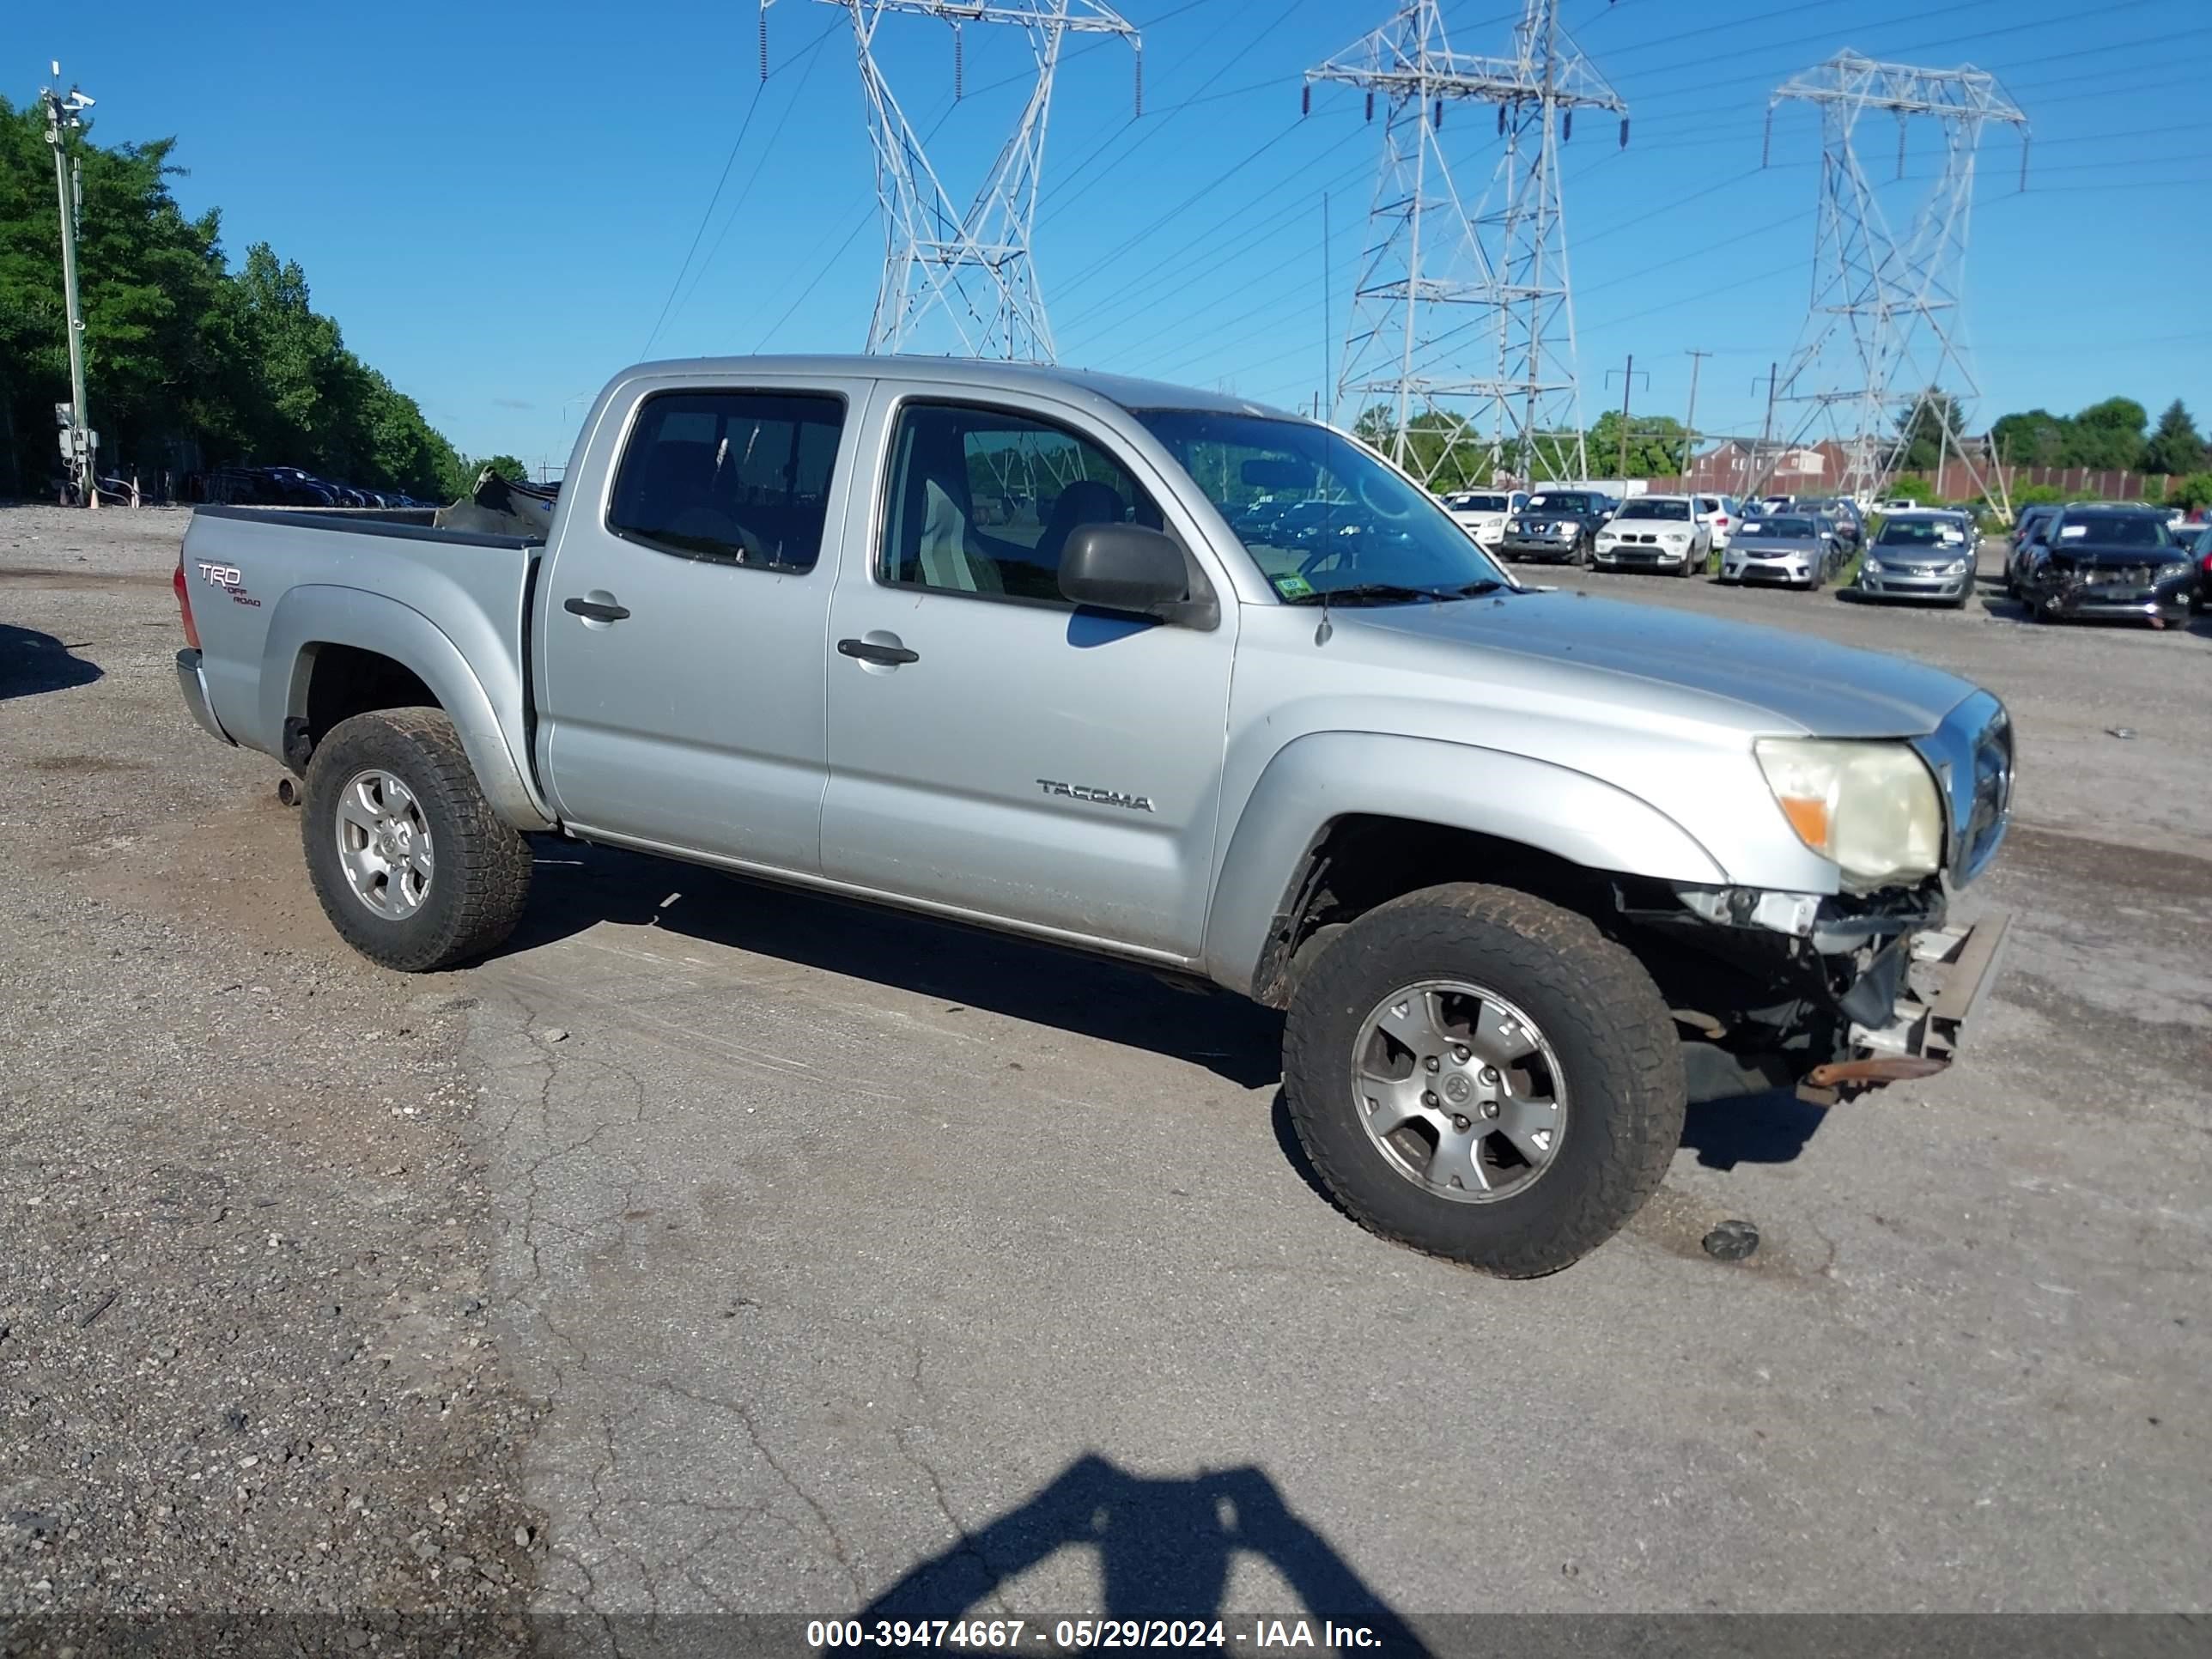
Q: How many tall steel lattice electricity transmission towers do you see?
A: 3